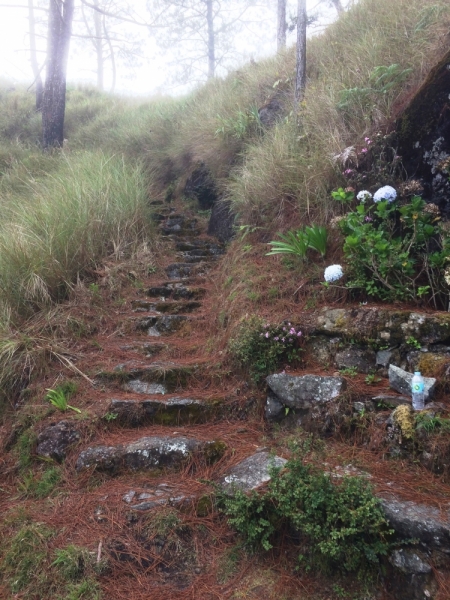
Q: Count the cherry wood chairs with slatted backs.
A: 0